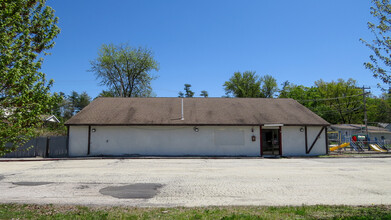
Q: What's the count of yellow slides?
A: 2